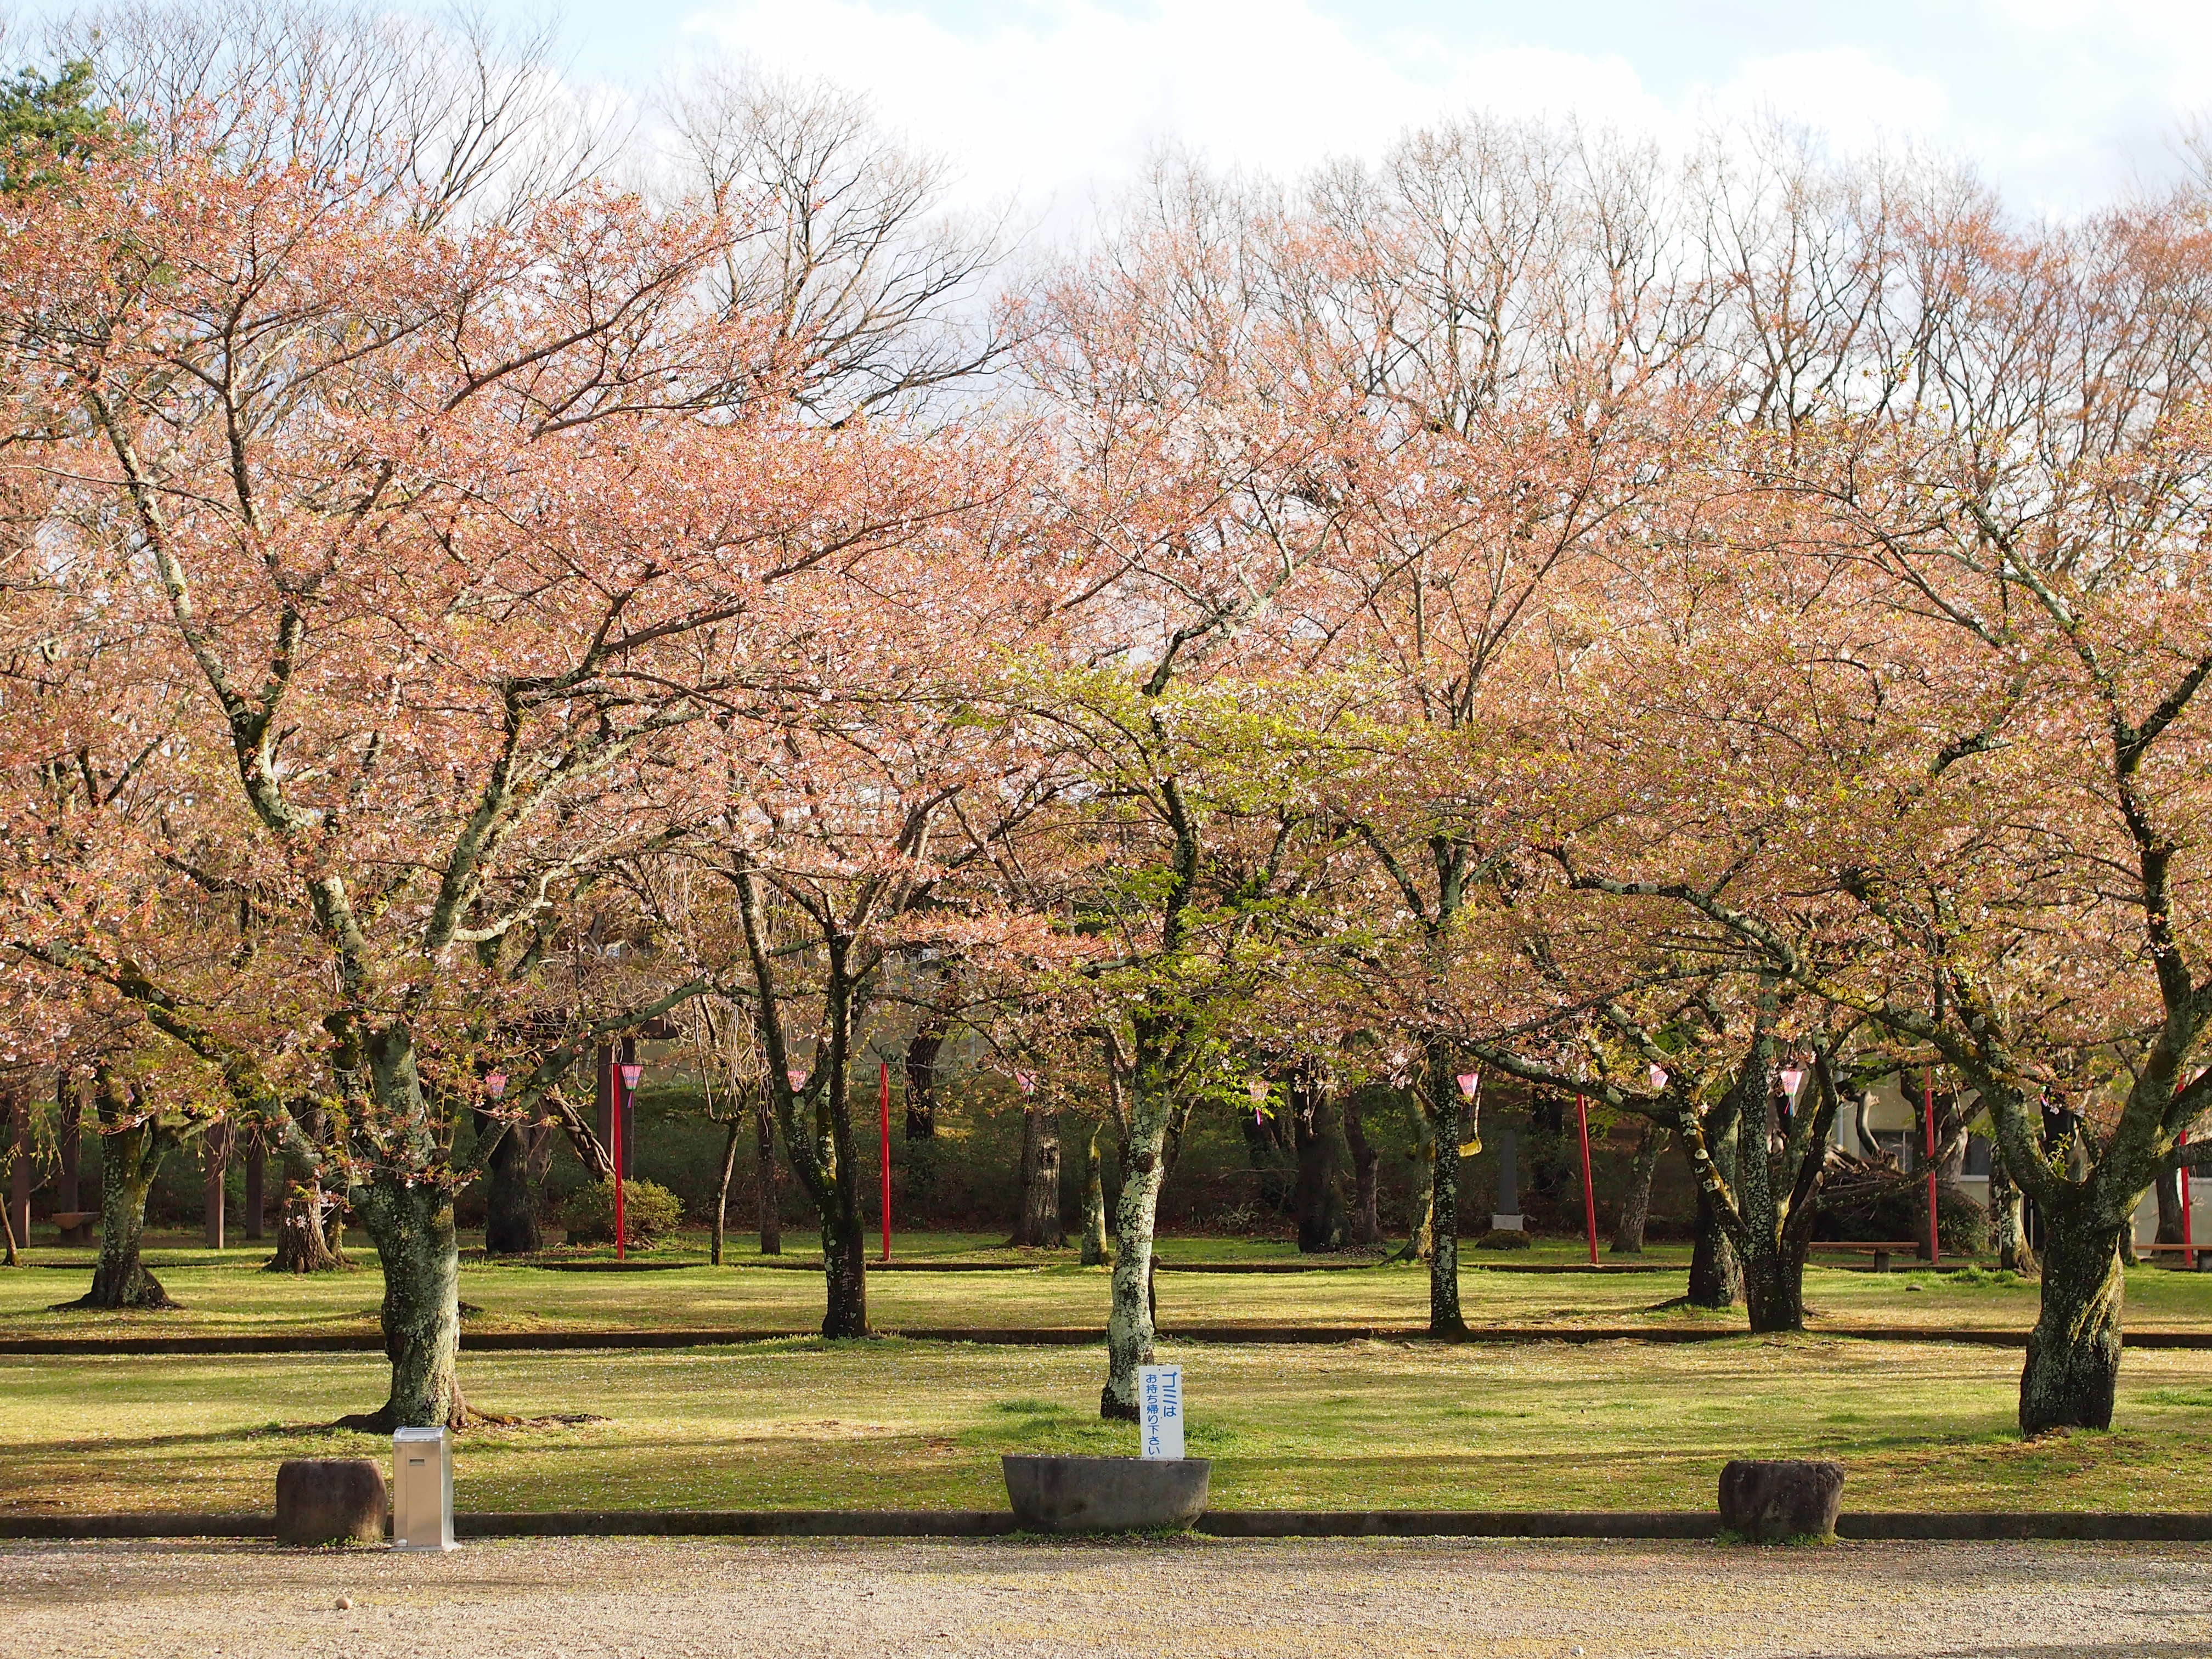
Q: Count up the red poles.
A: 5